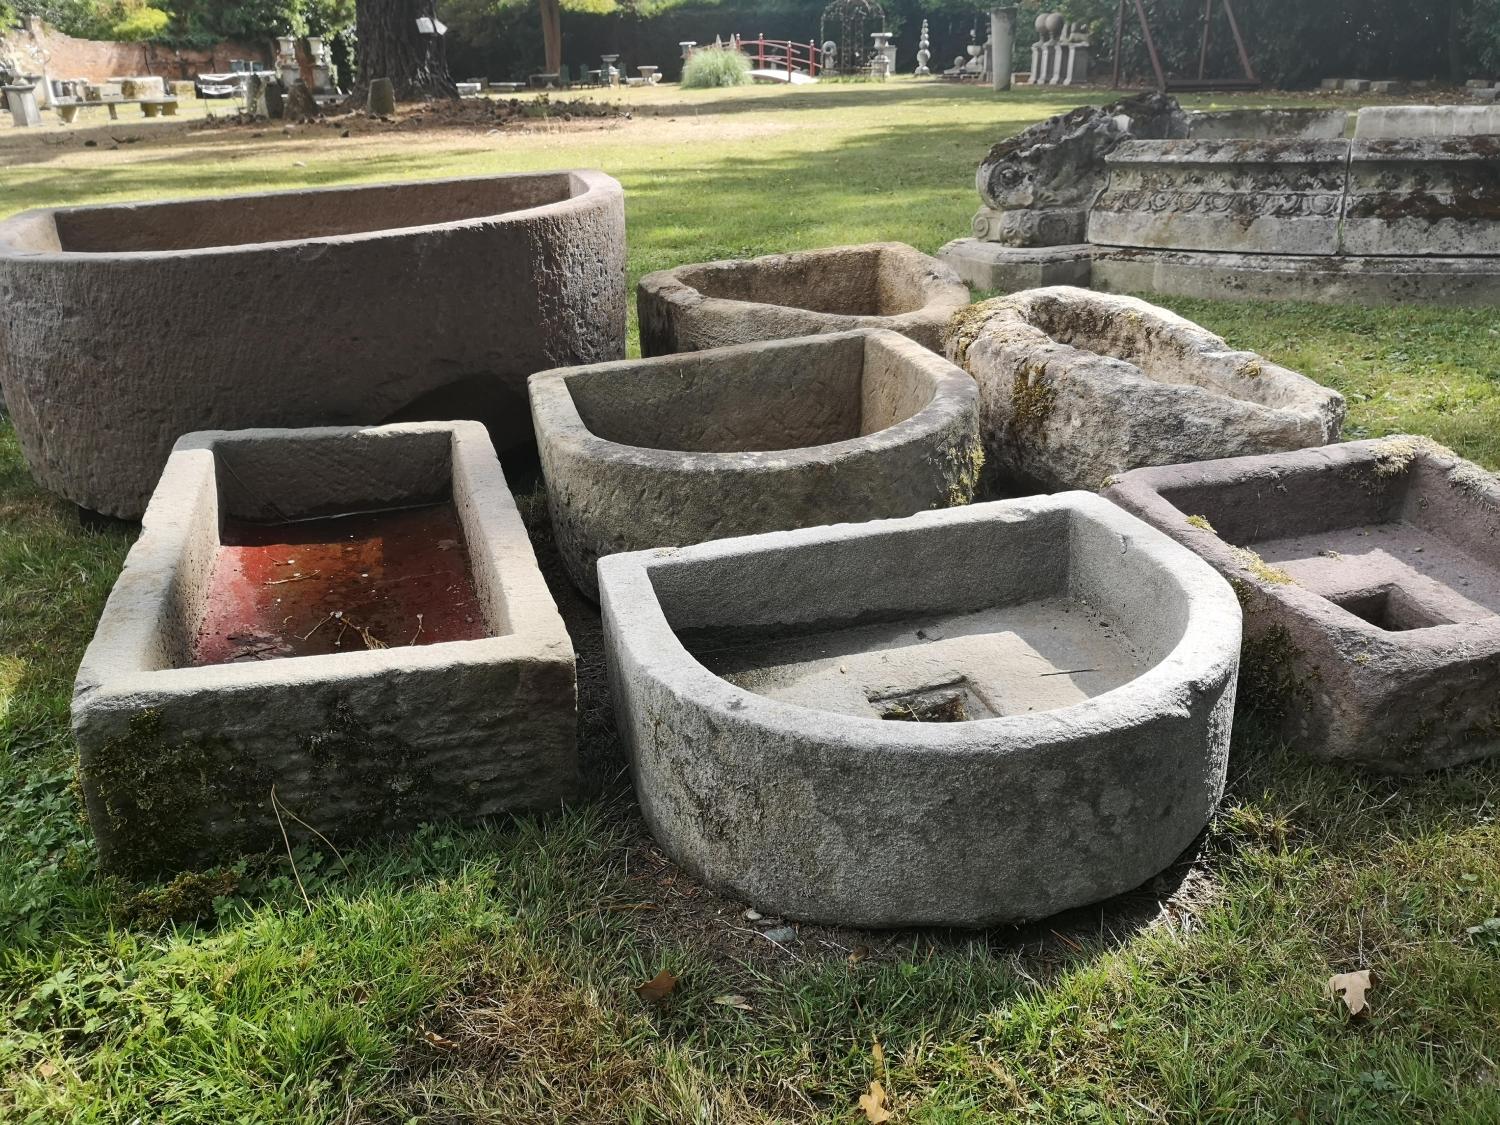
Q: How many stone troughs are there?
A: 7